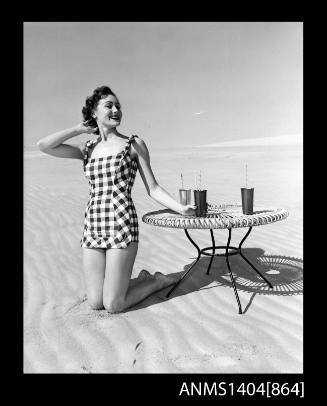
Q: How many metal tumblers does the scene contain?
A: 3